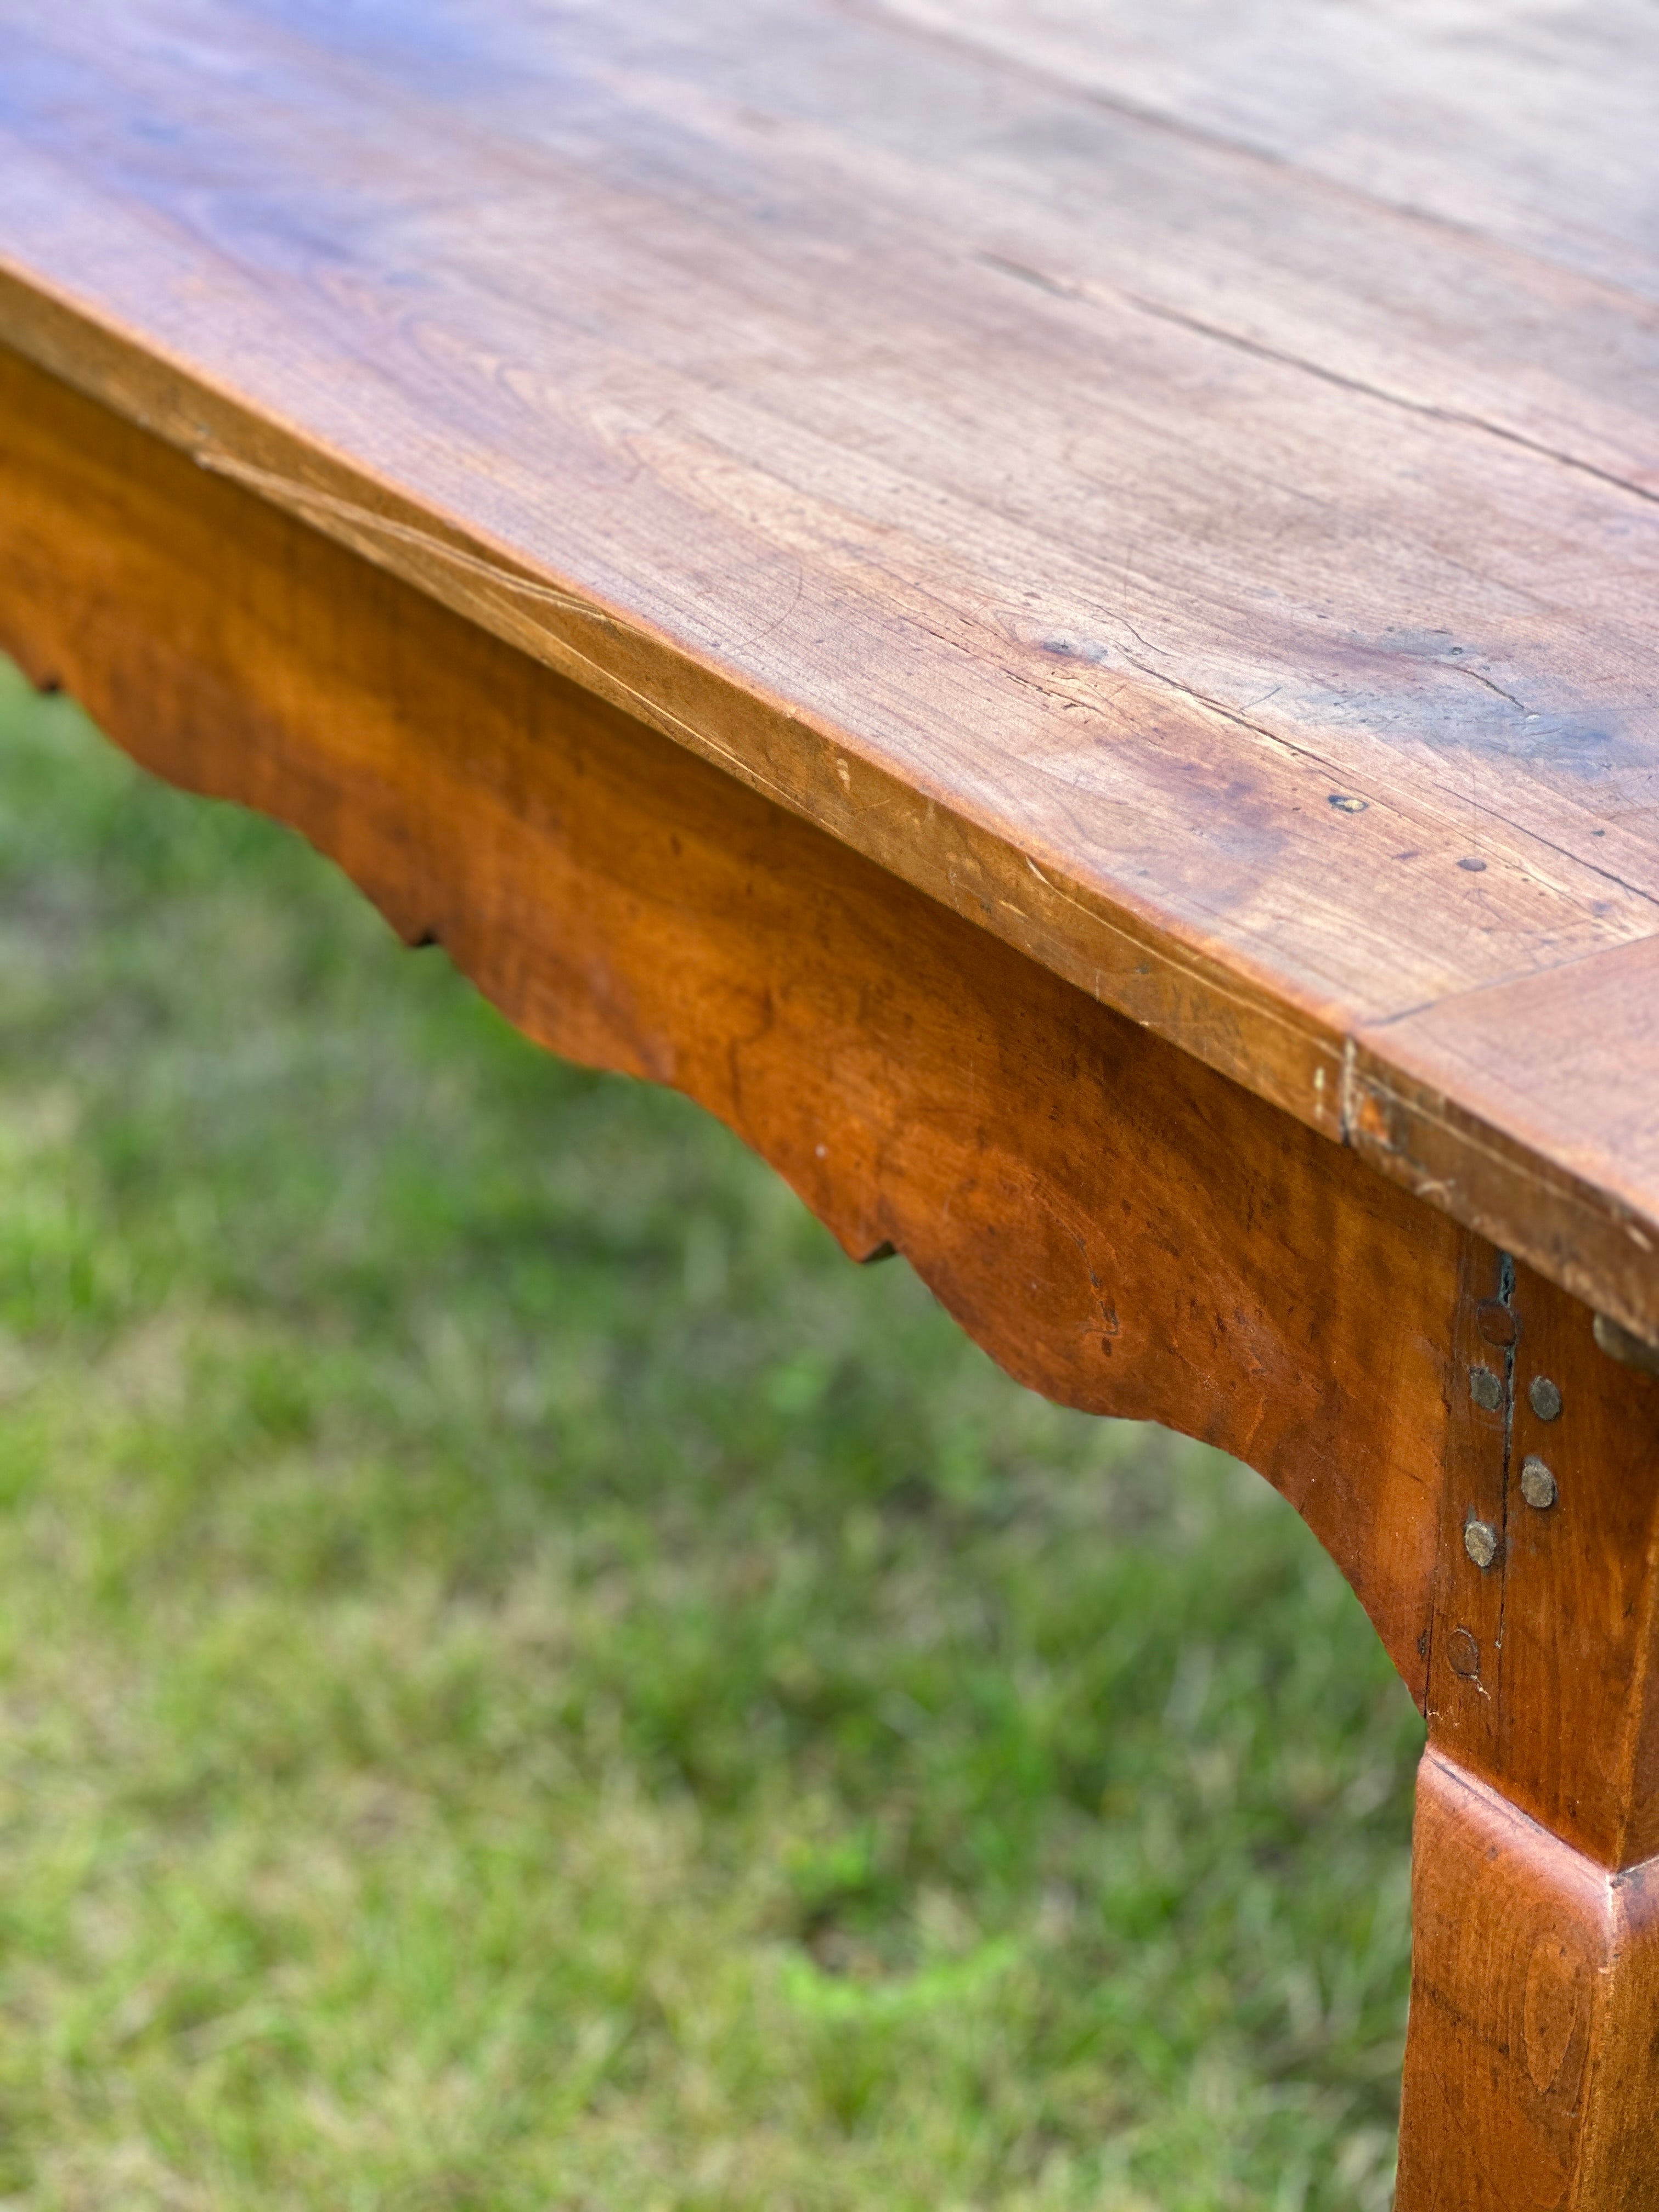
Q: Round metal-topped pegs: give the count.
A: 4